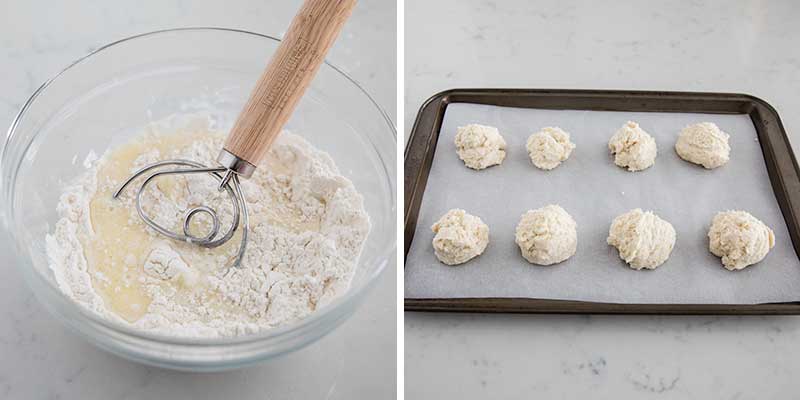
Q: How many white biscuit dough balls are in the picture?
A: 8